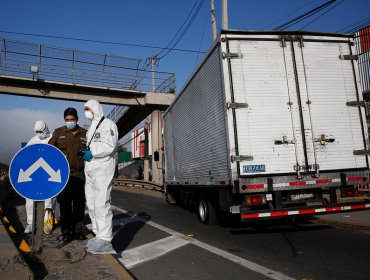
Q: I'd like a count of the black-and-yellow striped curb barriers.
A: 1